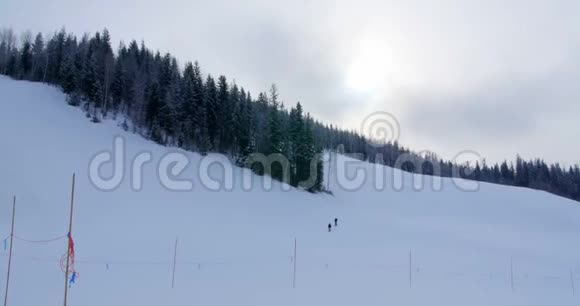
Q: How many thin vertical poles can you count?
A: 7